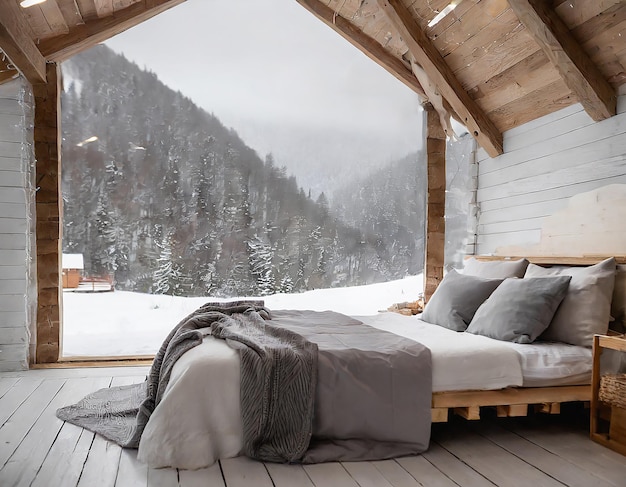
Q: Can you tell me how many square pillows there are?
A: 4